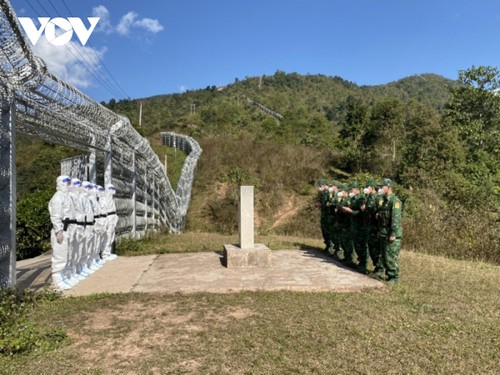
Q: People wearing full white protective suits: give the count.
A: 6